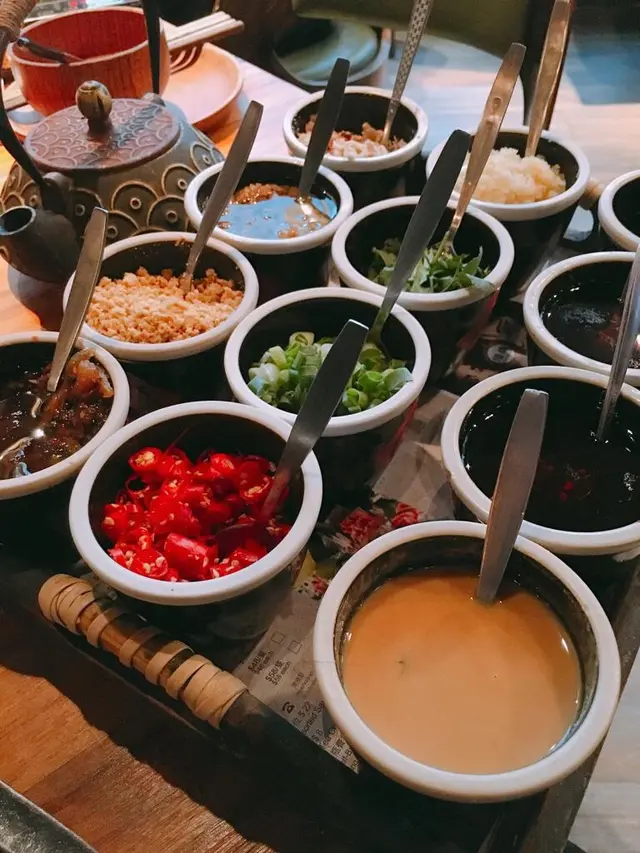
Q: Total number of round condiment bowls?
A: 12